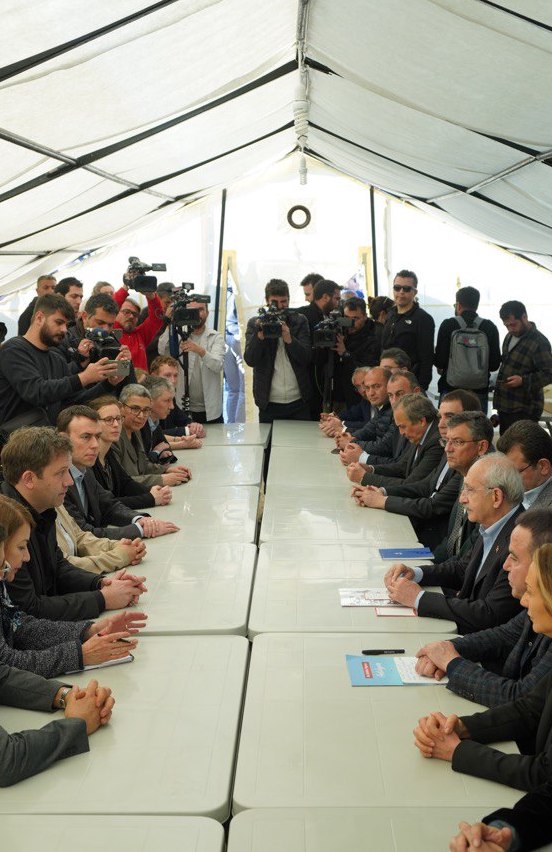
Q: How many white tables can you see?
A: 12